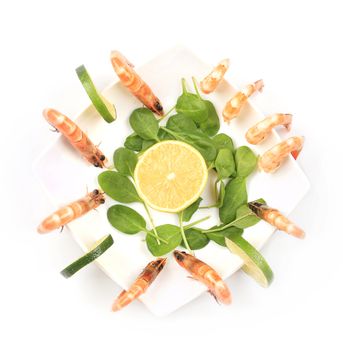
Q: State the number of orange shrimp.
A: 10